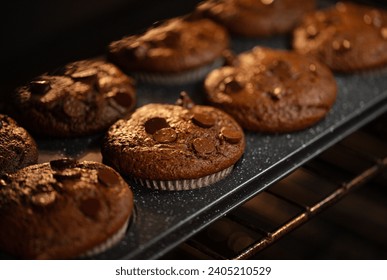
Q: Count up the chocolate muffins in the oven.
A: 8